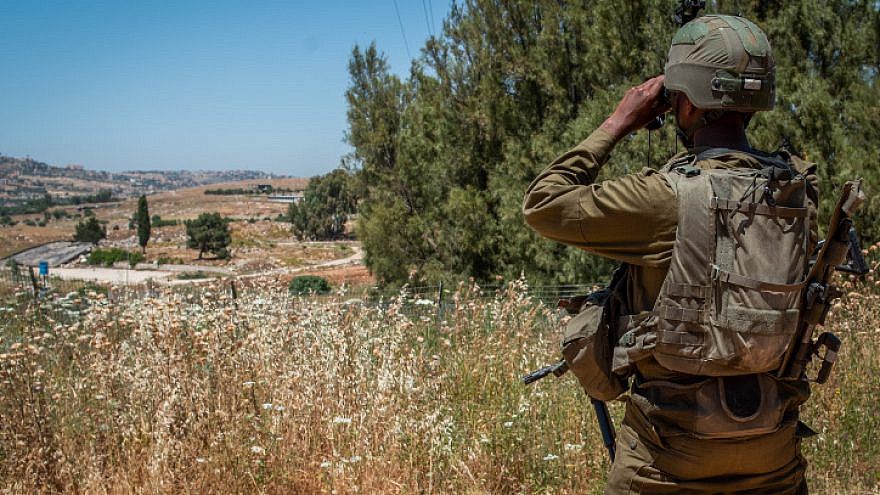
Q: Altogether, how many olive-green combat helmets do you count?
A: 1